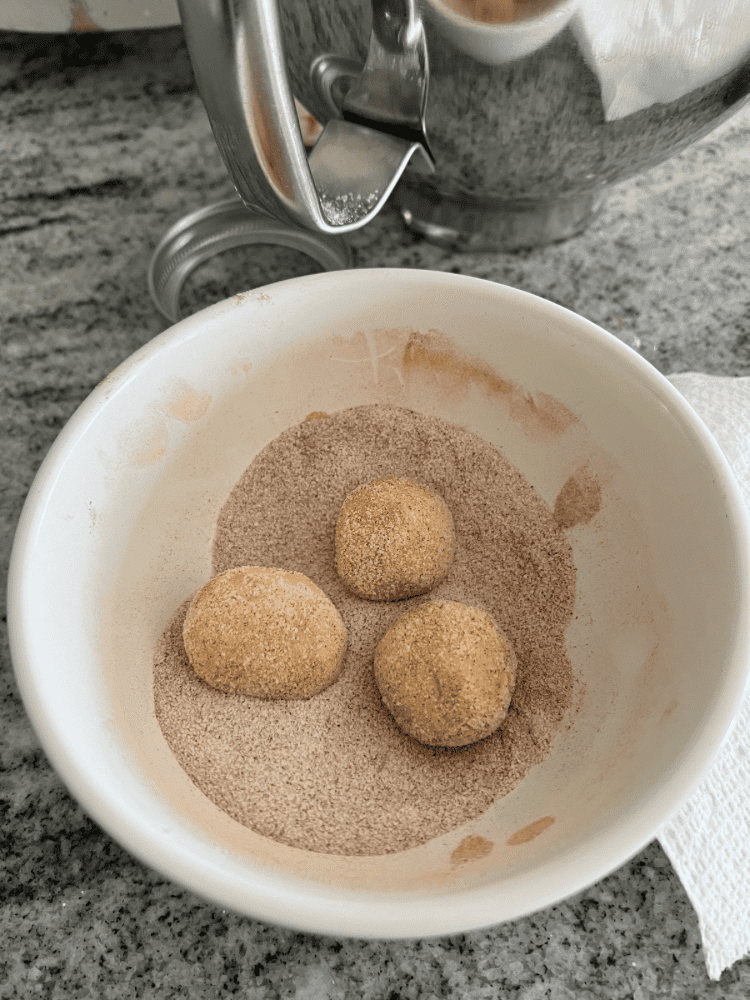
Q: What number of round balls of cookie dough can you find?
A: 3